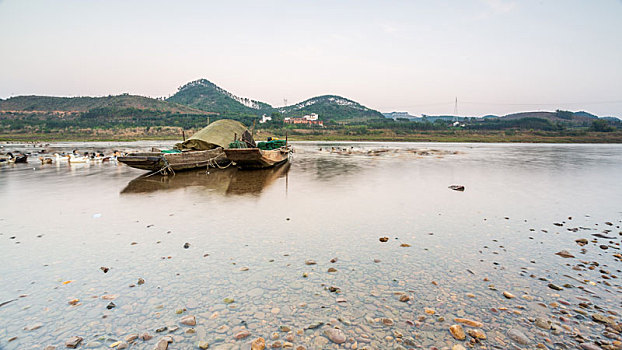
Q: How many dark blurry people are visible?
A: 0